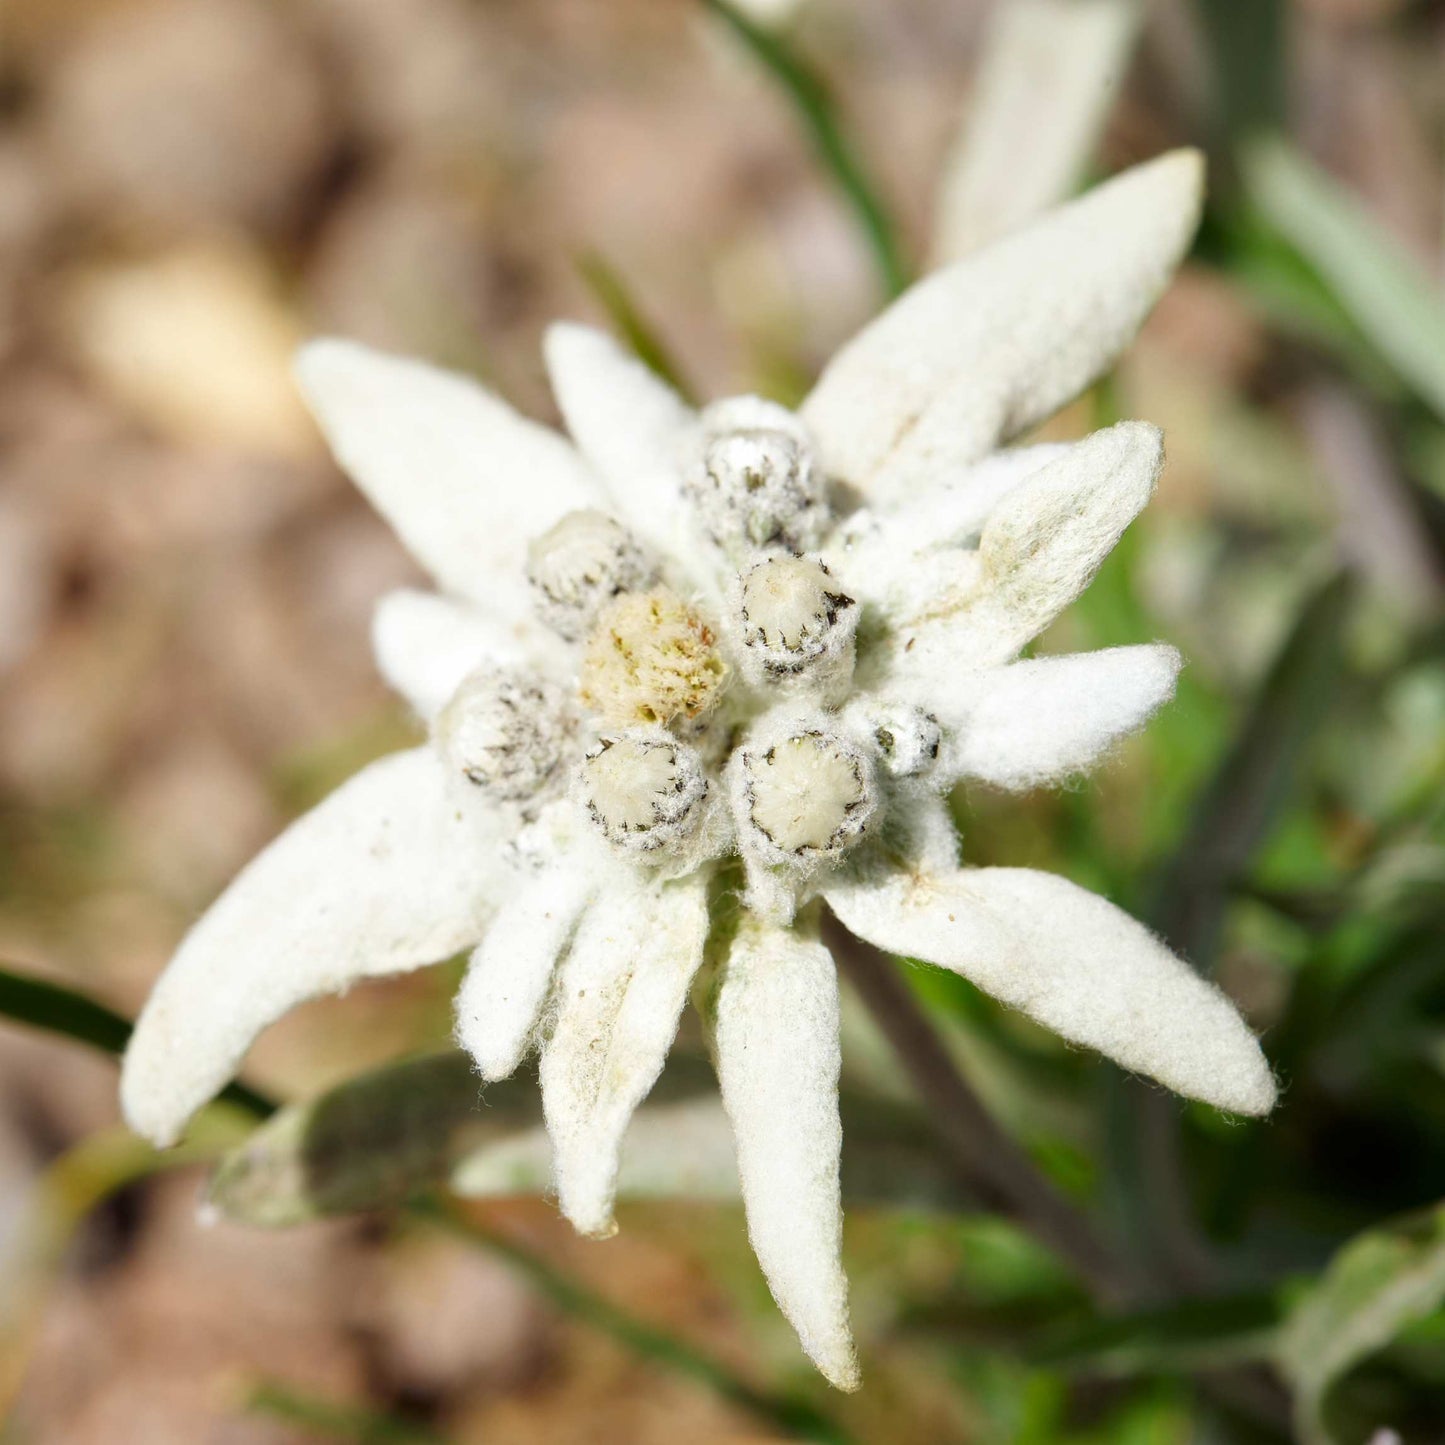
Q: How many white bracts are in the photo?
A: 12